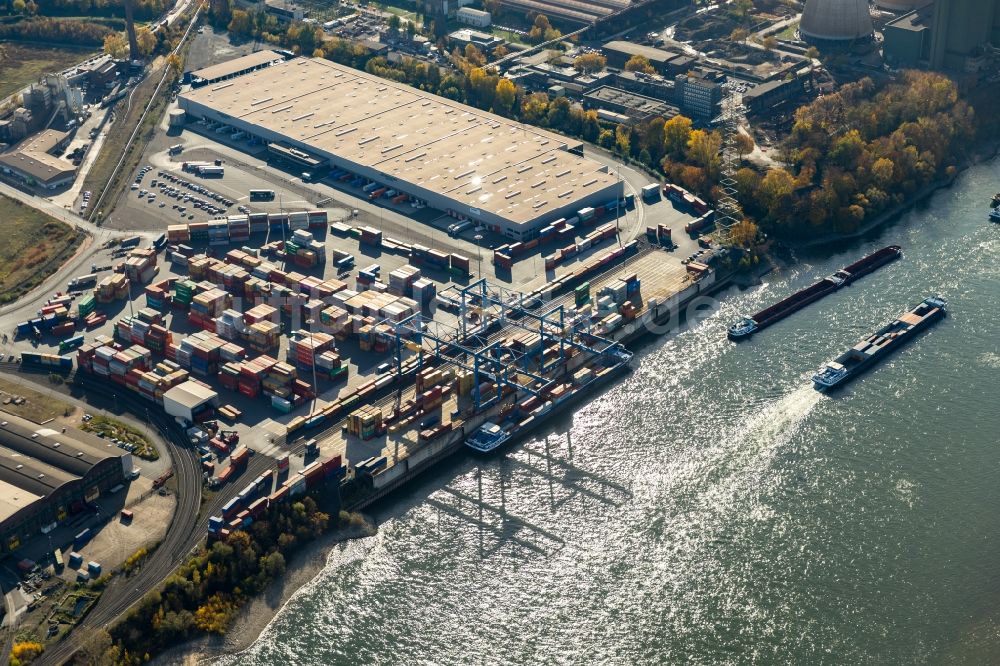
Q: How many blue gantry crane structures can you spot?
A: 2